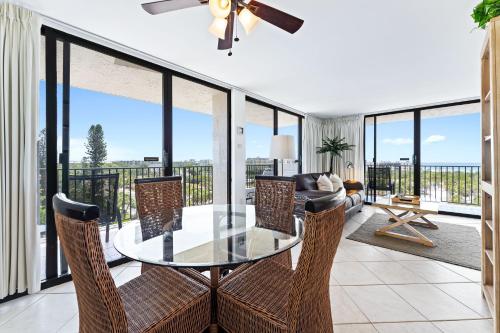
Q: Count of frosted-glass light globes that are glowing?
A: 3